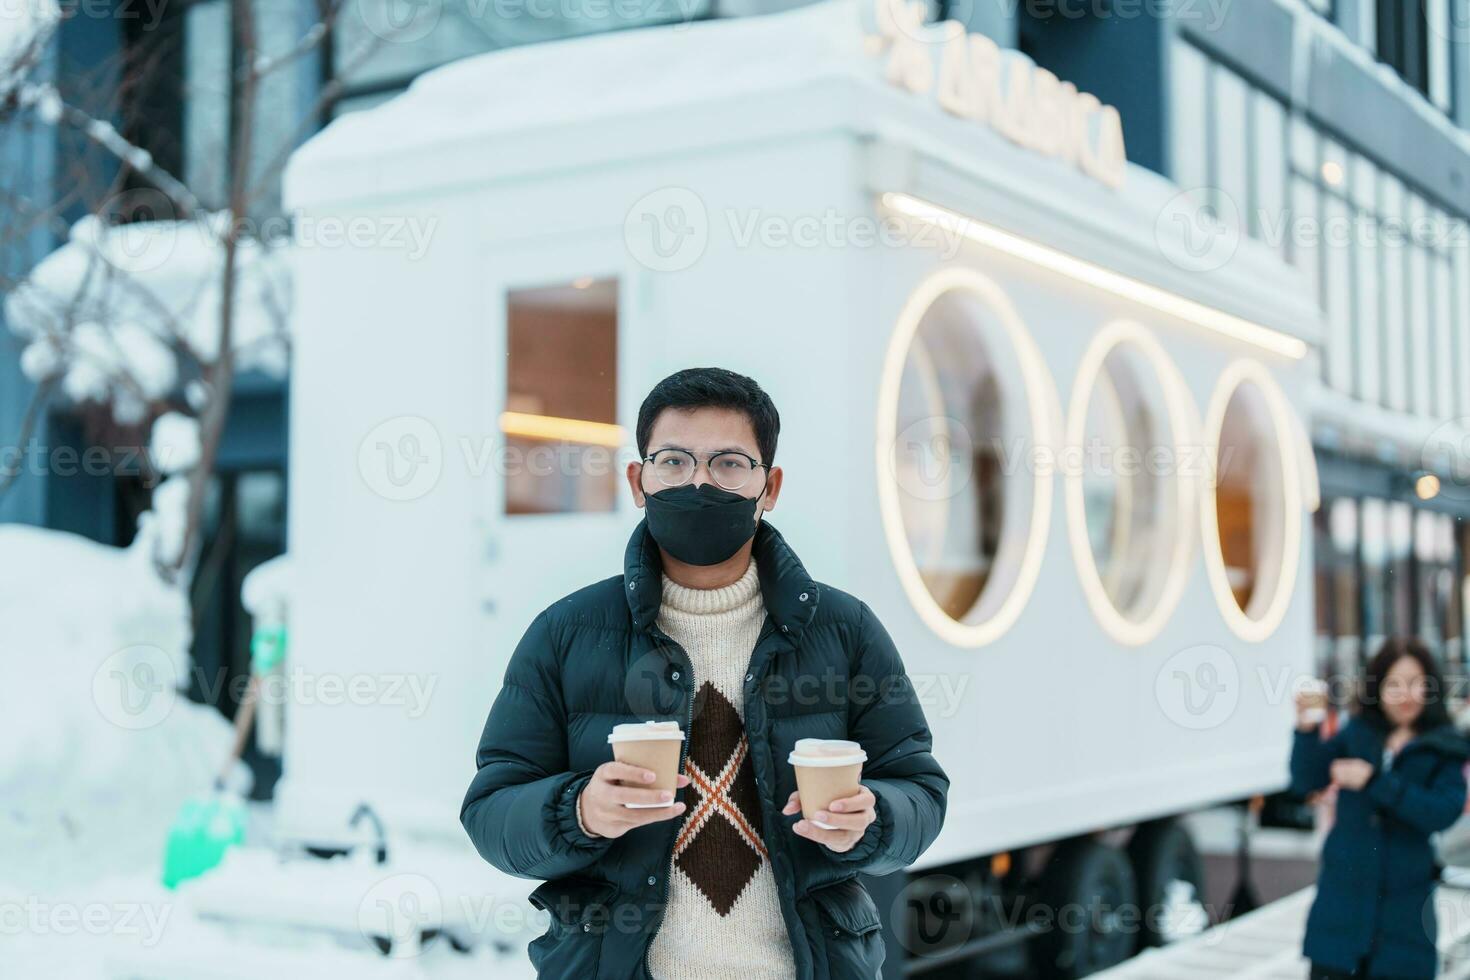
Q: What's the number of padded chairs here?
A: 0